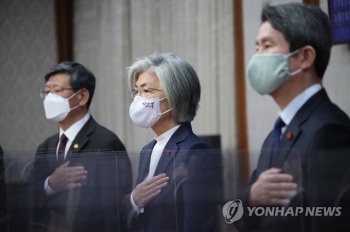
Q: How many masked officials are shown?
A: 3